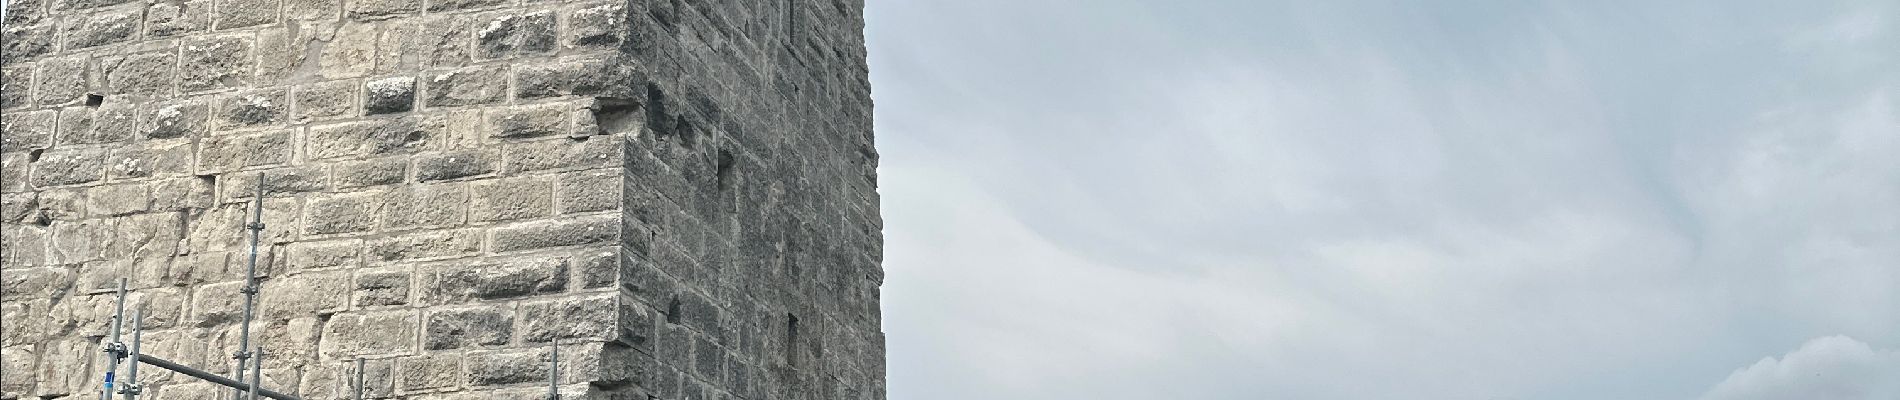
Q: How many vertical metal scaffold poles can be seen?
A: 6